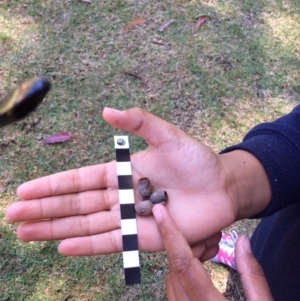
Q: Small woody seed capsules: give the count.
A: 3